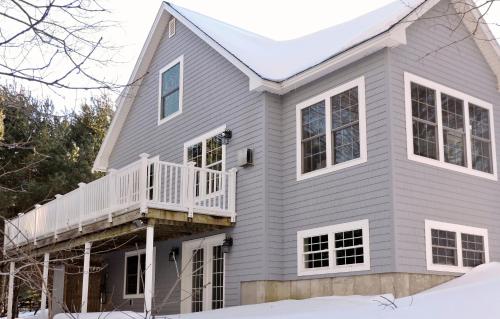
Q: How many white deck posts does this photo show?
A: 4